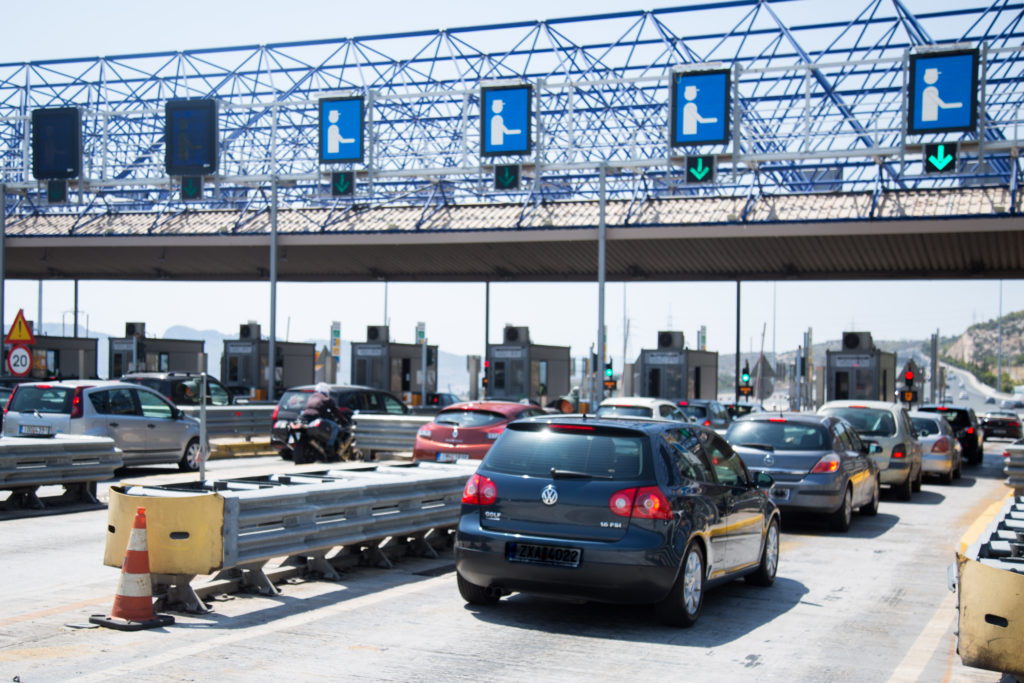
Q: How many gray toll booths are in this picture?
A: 7